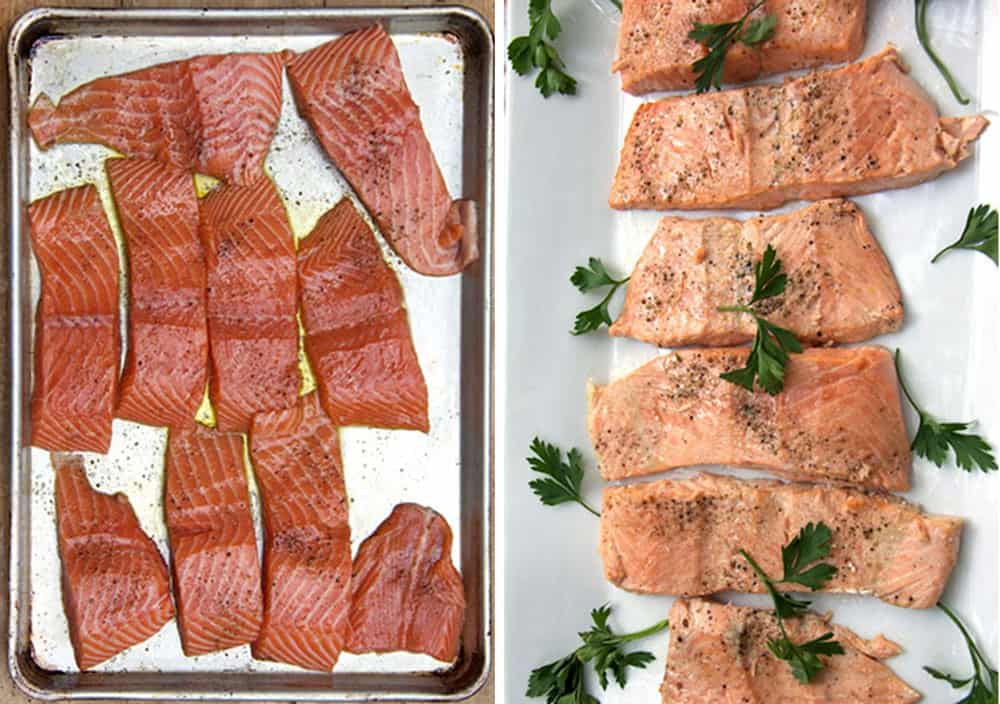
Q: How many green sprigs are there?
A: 11